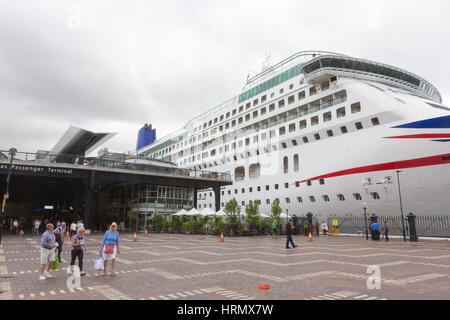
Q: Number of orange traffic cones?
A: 5